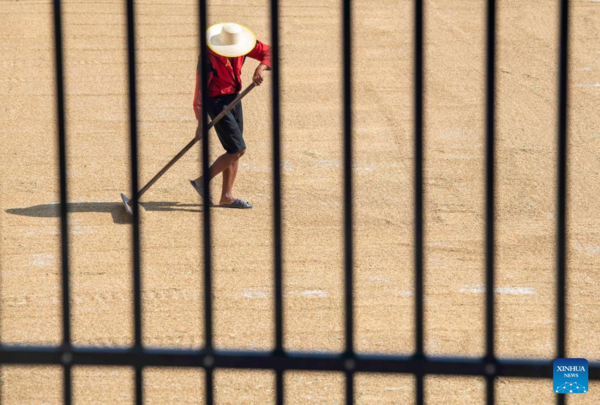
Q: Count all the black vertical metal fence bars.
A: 8